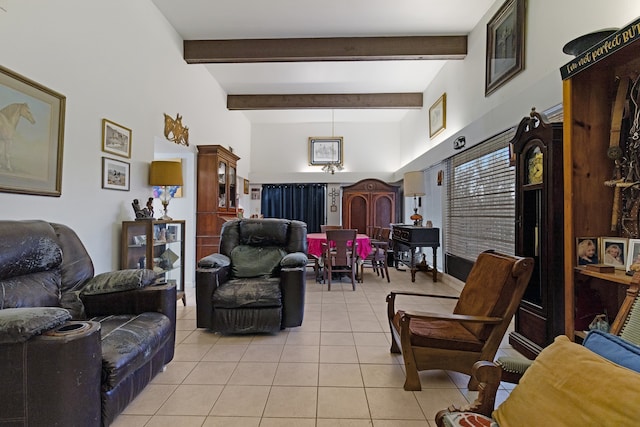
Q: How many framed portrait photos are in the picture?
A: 3